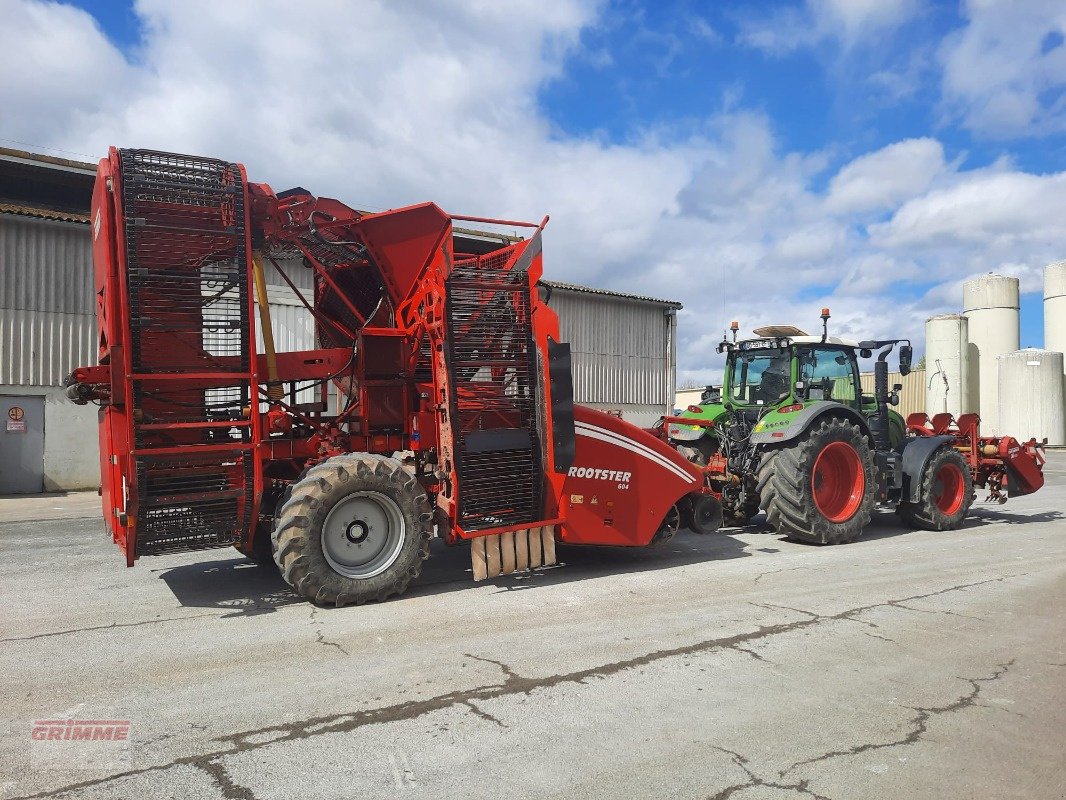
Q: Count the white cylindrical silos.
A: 4